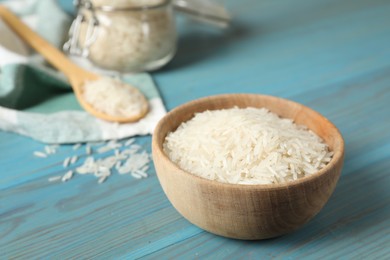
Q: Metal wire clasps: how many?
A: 1